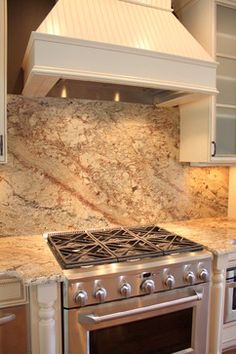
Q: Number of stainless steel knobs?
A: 7